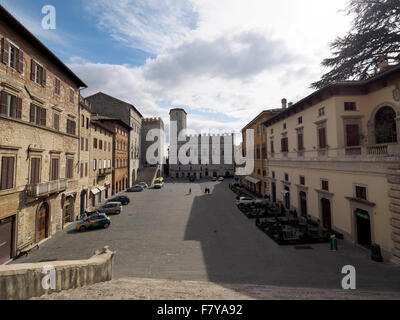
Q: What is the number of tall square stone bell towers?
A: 1